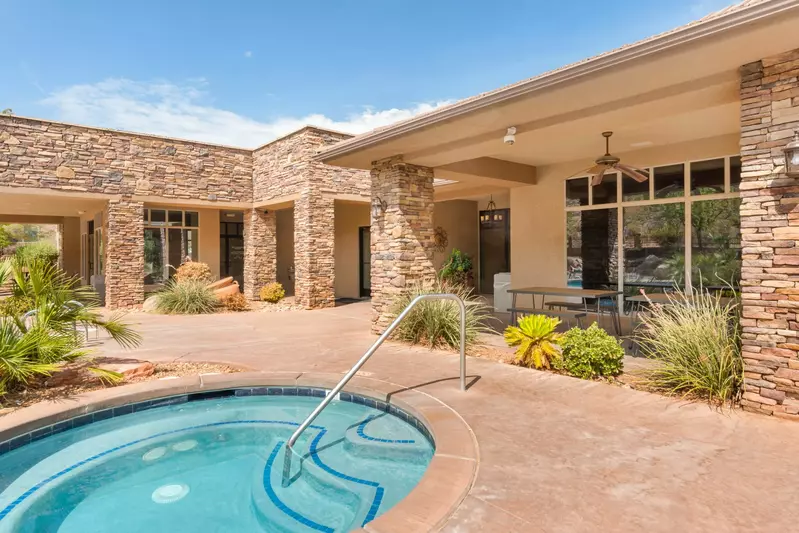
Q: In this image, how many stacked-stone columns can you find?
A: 5